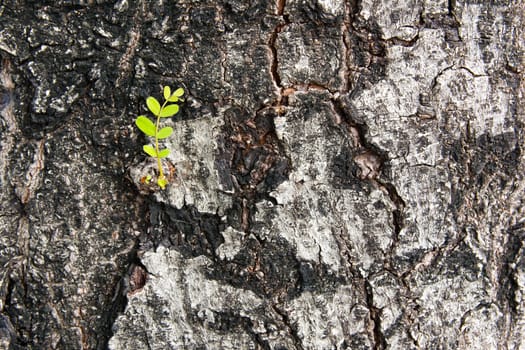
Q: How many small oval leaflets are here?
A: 9